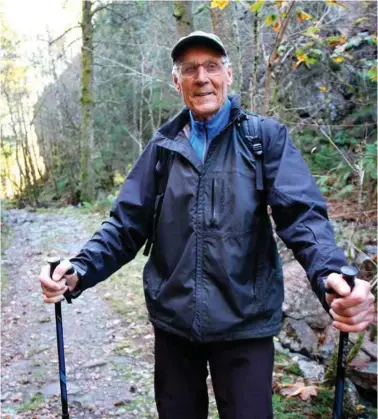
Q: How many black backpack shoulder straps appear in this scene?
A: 2